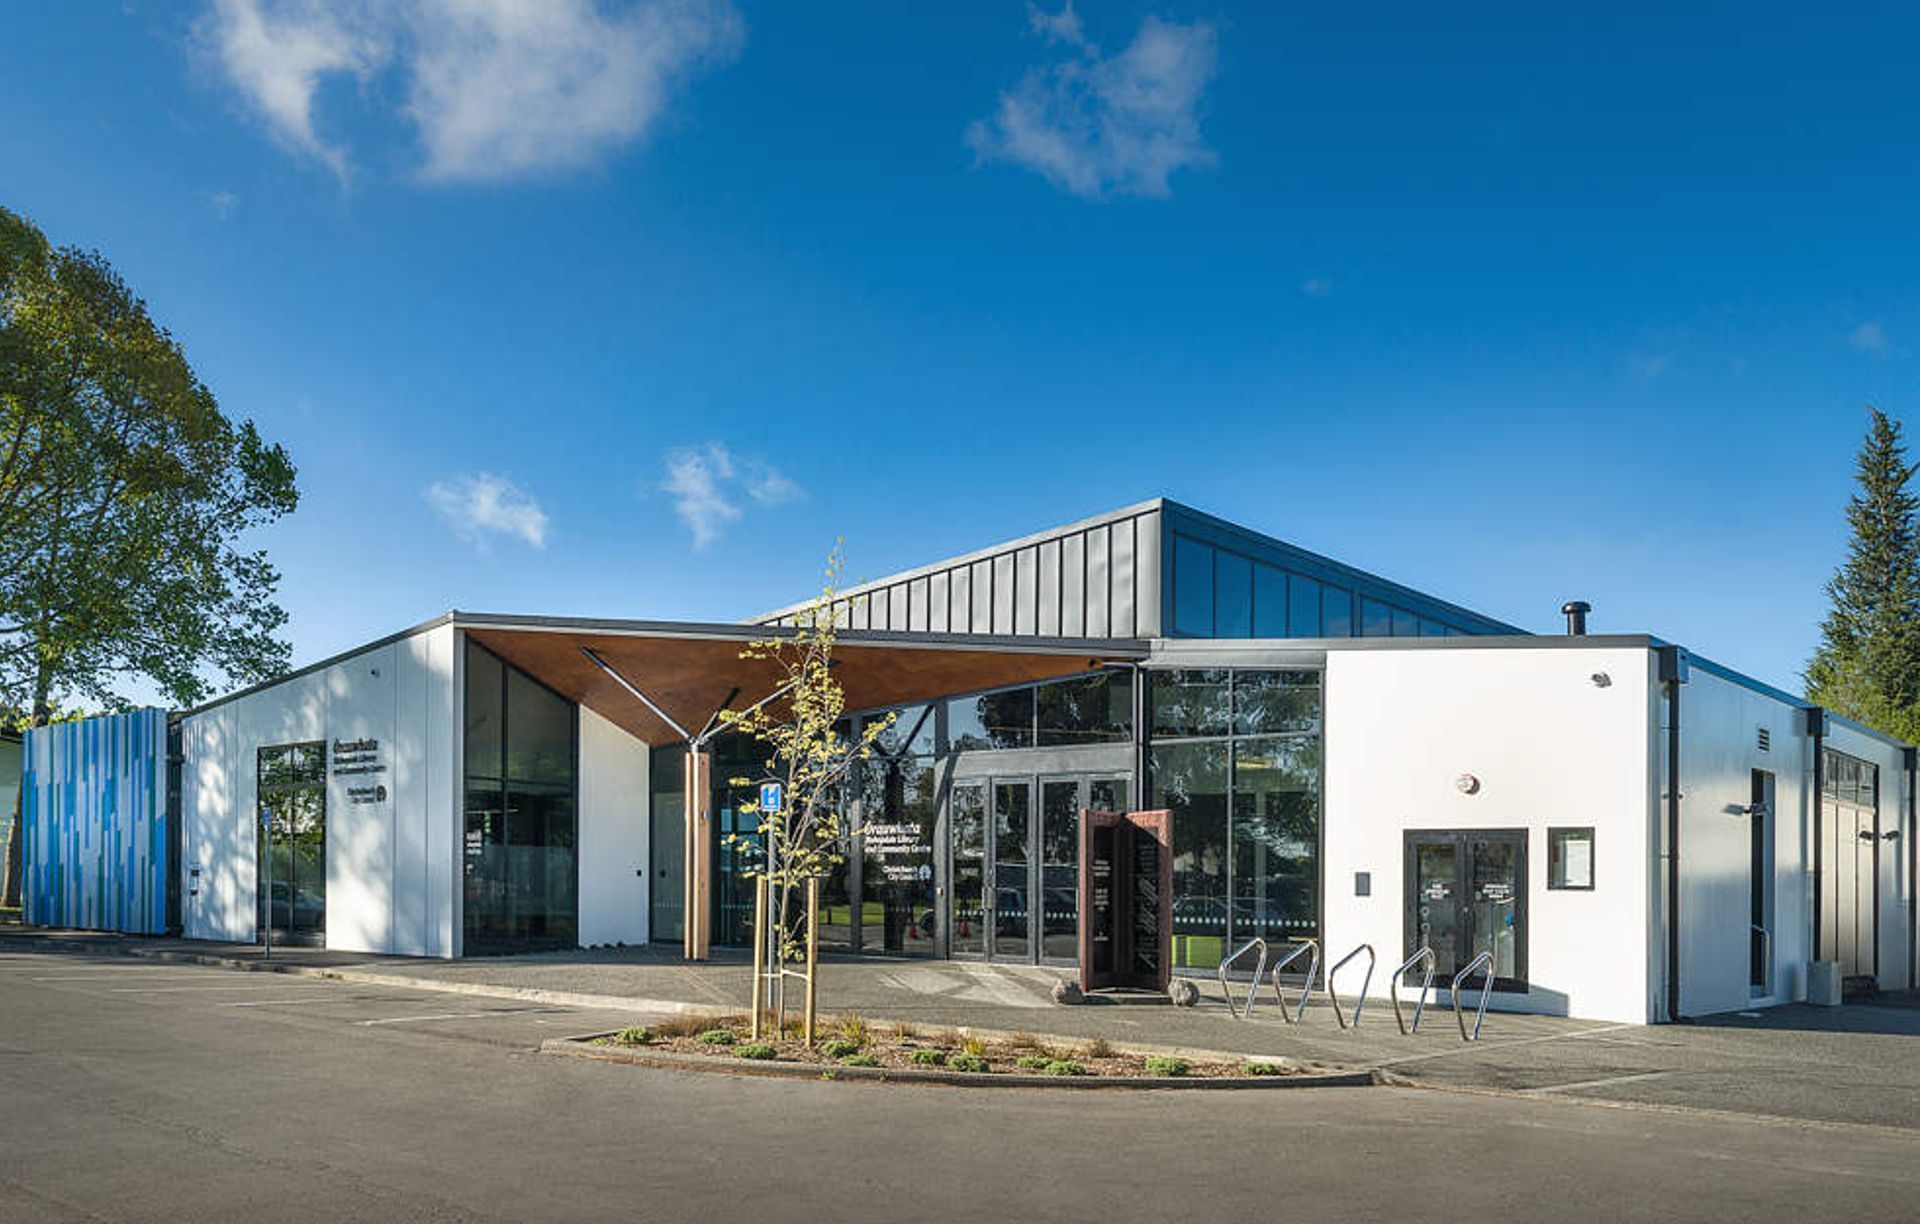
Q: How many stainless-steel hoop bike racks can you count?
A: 5